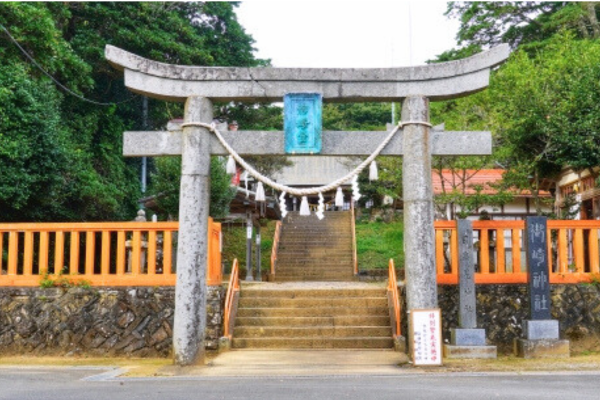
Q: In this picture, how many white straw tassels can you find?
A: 5